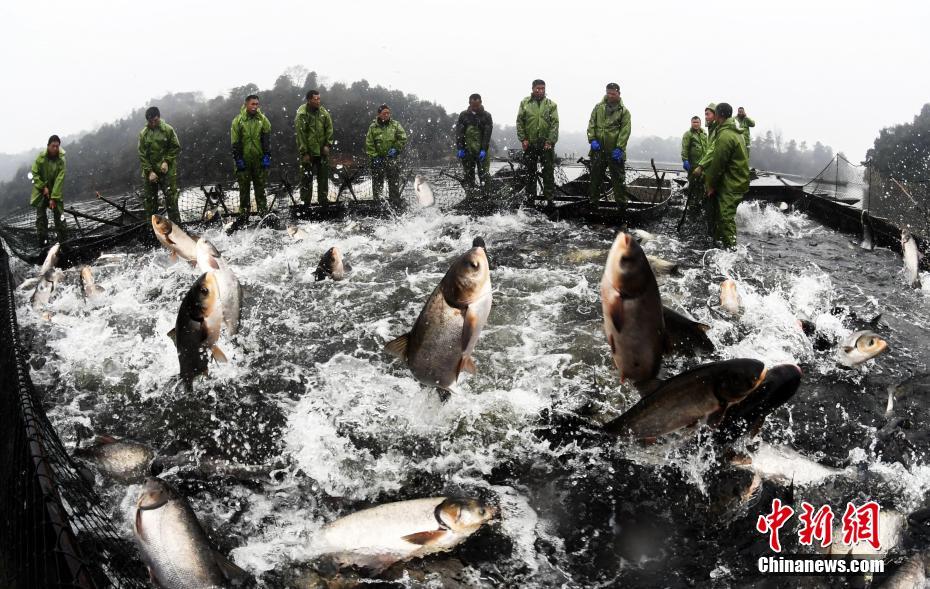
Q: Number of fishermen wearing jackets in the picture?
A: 12